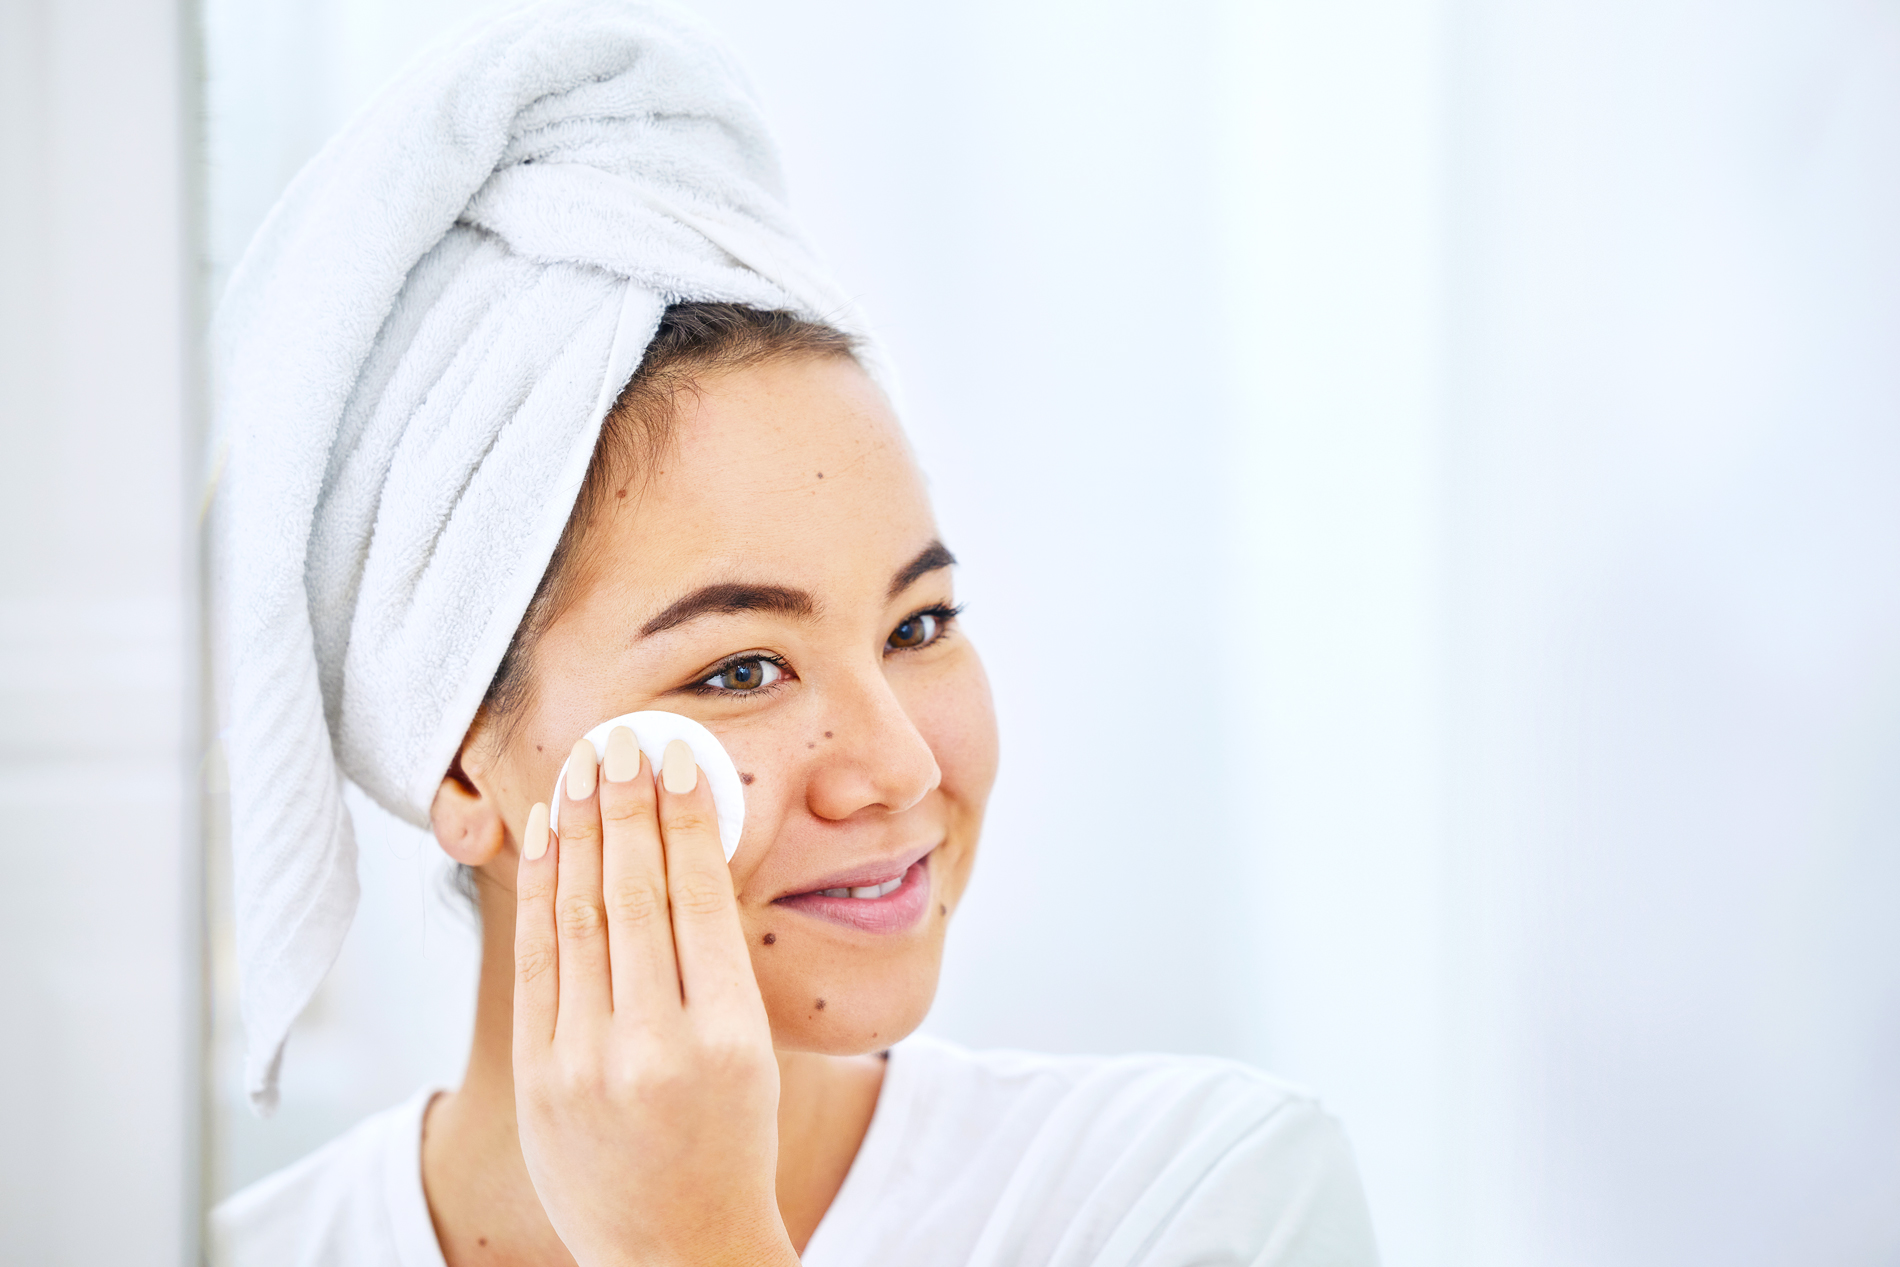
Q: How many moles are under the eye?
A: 3